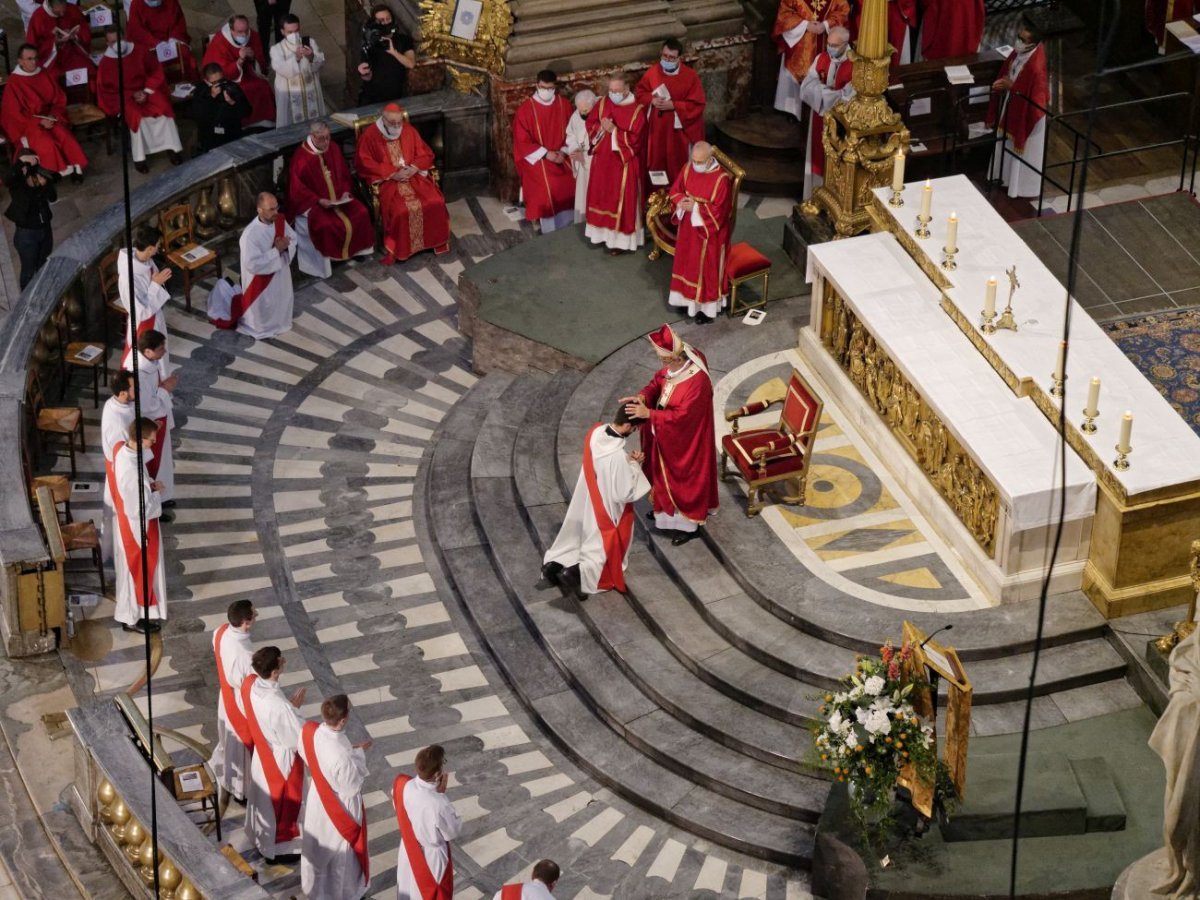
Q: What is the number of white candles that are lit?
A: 7